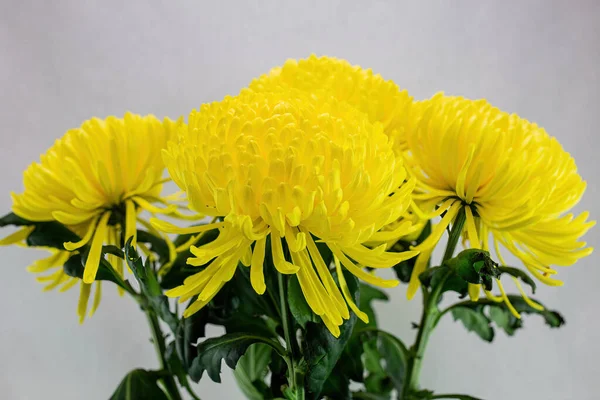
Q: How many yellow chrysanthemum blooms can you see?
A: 4